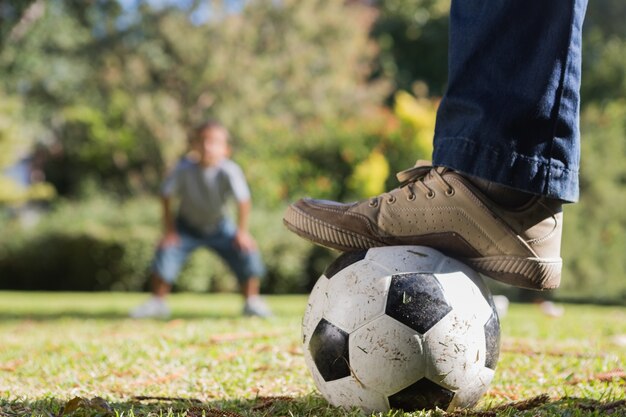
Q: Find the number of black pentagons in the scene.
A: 5